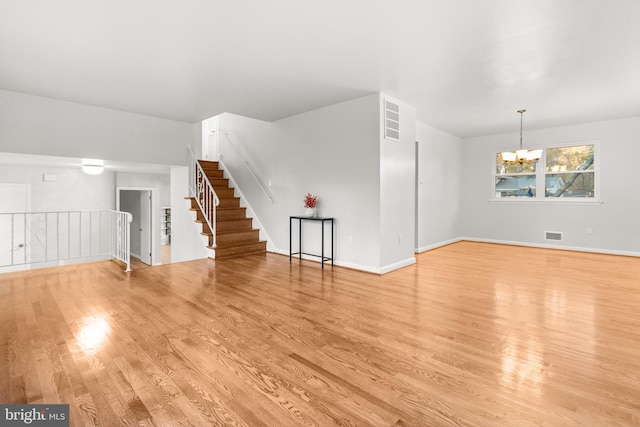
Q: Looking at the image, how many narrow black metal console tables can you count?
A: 1